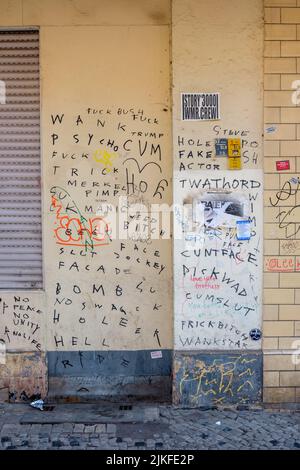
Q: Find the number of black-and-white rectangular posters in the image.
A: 1